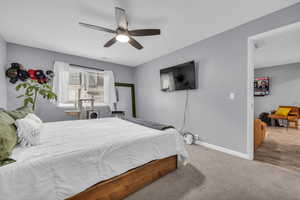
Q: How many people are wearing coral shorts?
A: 0